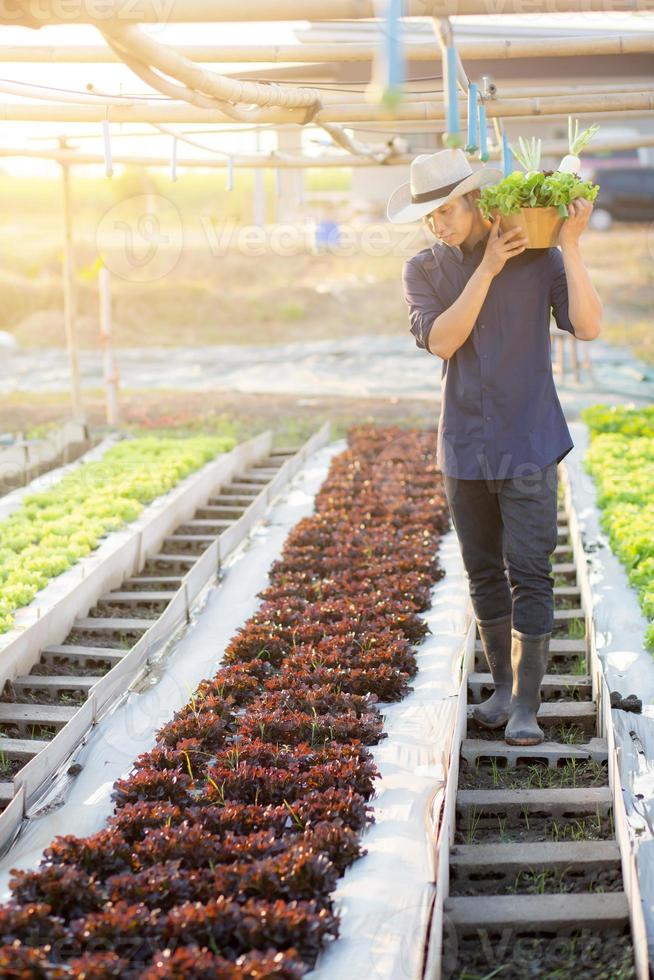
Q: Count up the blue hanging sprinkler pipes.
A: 5